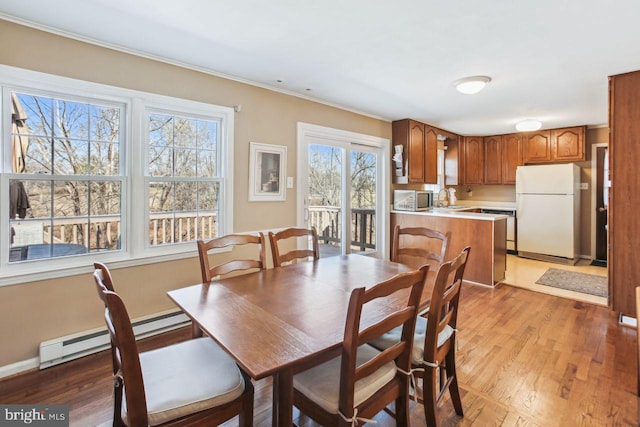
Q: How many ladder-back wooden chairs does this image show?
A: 6